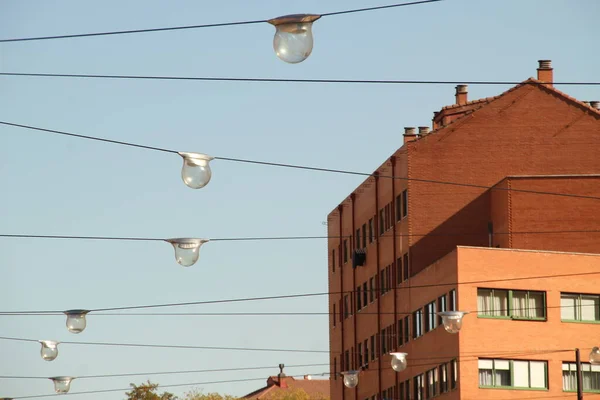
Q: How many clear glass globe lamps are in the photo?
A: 10